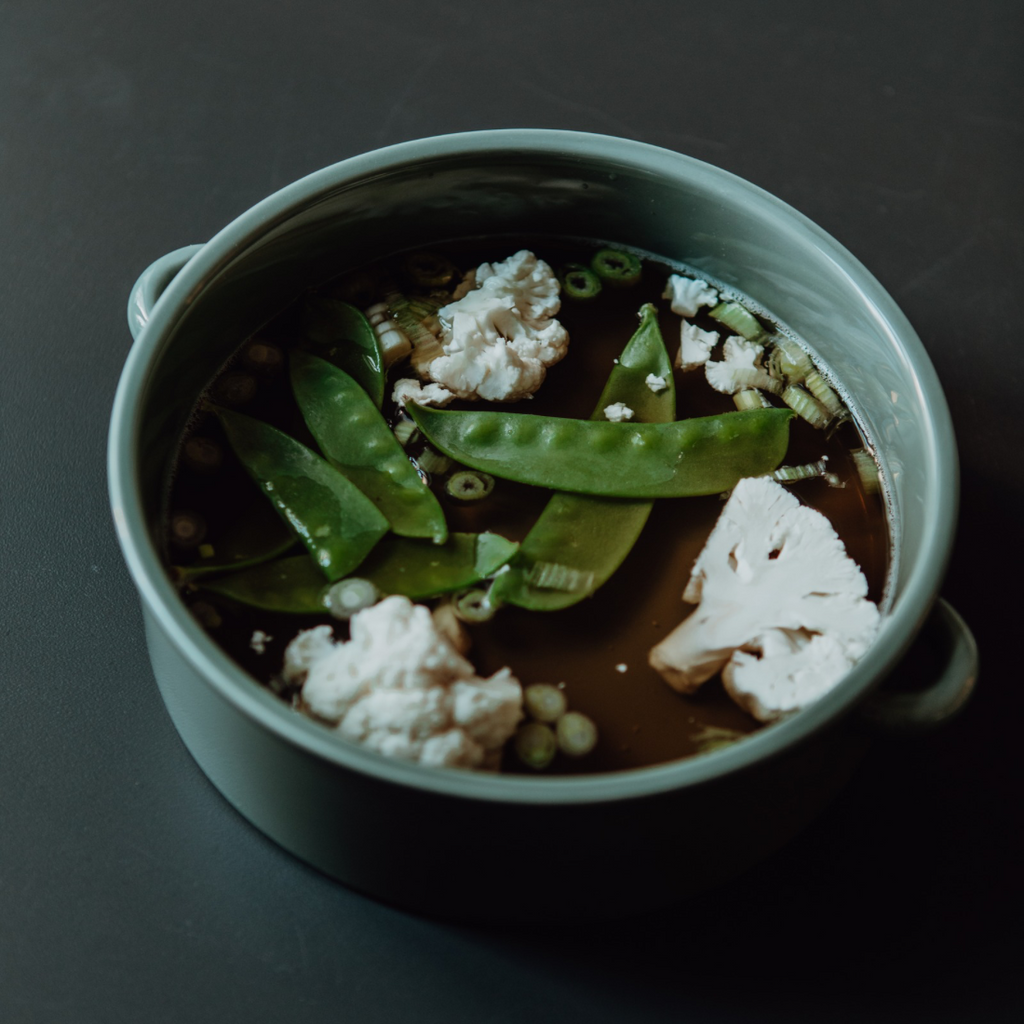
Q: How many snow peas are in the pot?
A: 7